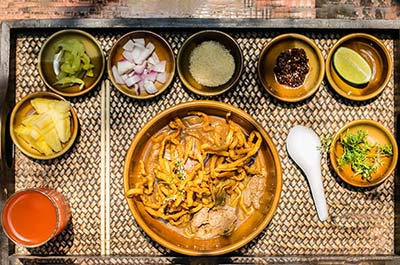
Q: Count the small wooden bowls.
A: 7